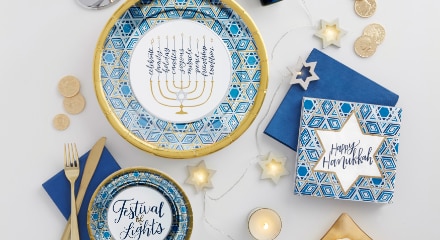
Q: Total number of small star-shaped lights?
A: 4